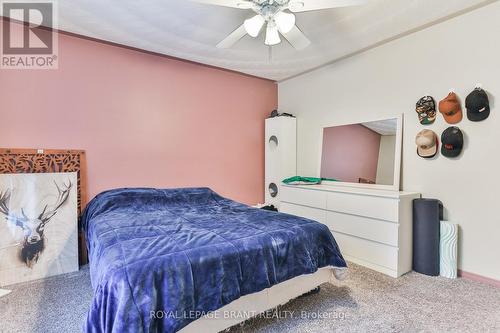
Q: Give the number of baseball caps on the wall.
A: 5